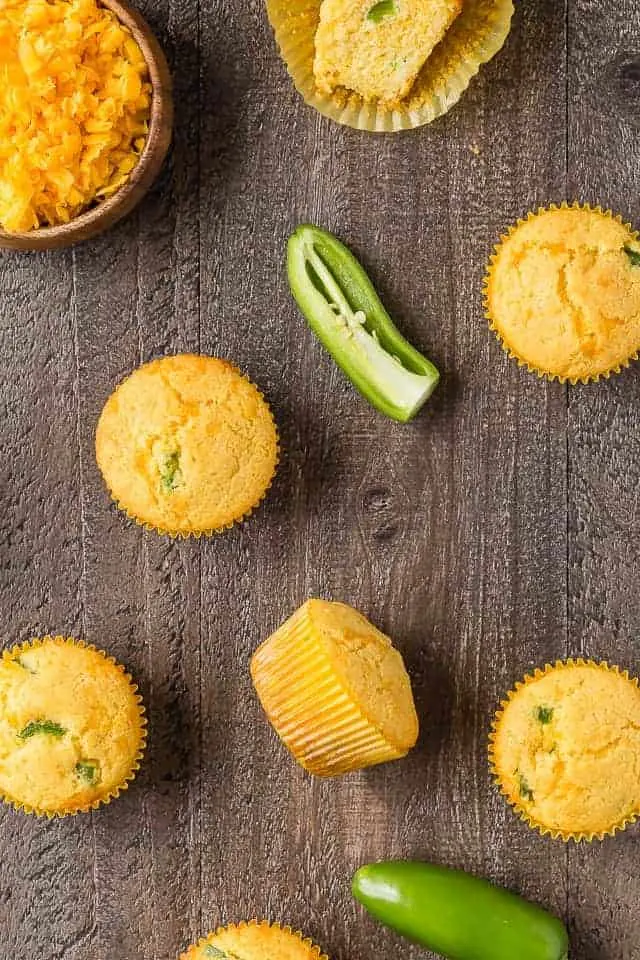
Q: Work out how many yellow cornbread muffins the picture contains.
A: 7